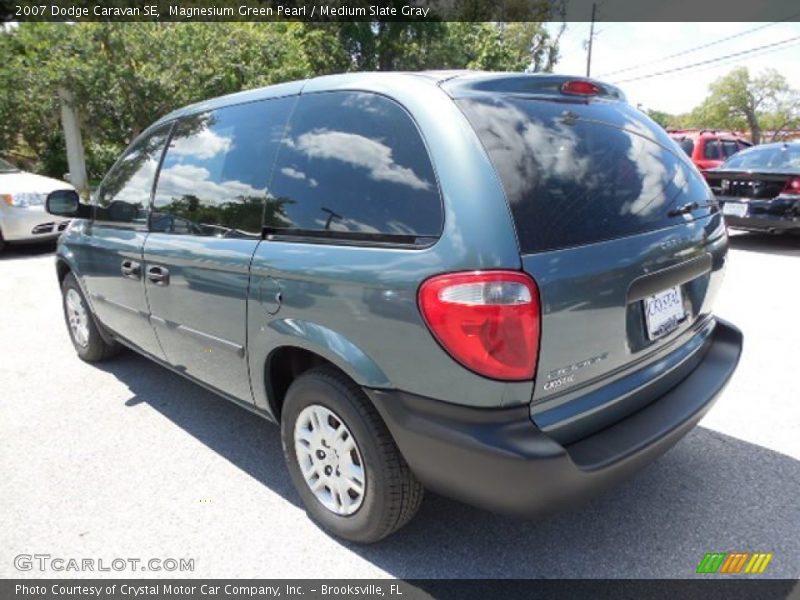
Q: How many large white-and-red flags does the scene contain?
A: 0